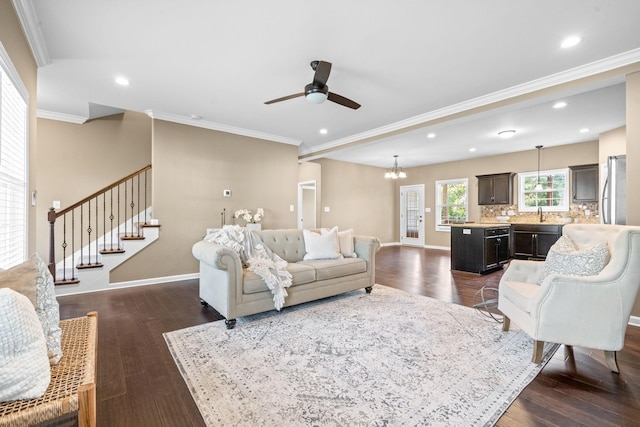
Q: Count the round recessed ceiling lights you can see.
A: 7